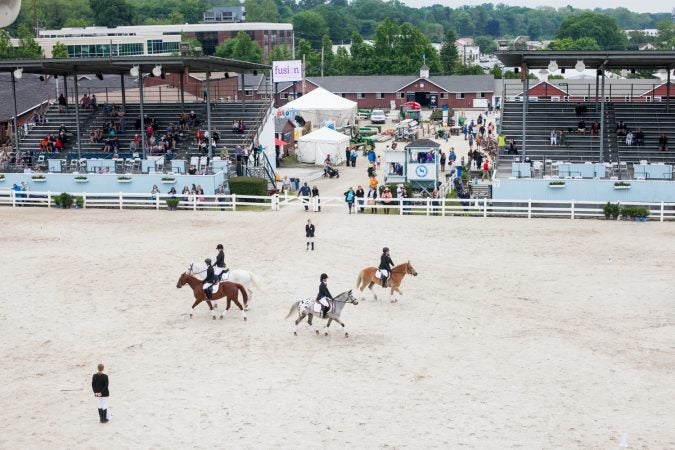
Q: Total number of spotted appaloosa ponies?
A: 1